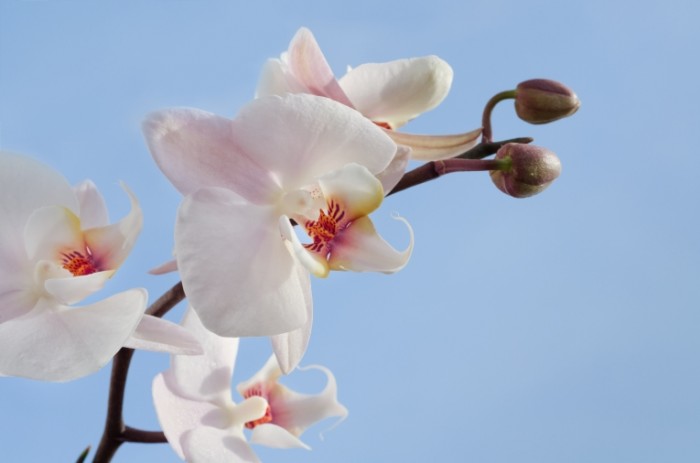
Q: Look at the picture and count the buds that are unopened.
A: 2